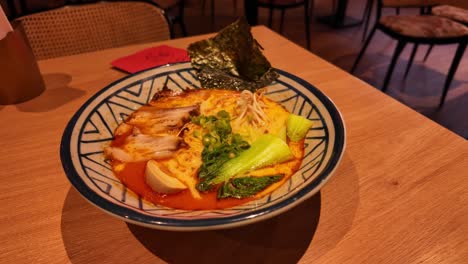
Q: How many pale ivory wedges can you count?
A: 1